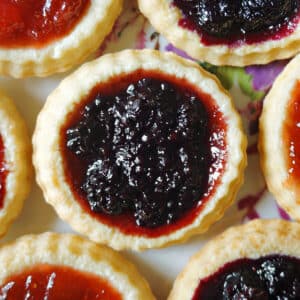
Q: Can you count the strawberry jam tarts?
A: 4